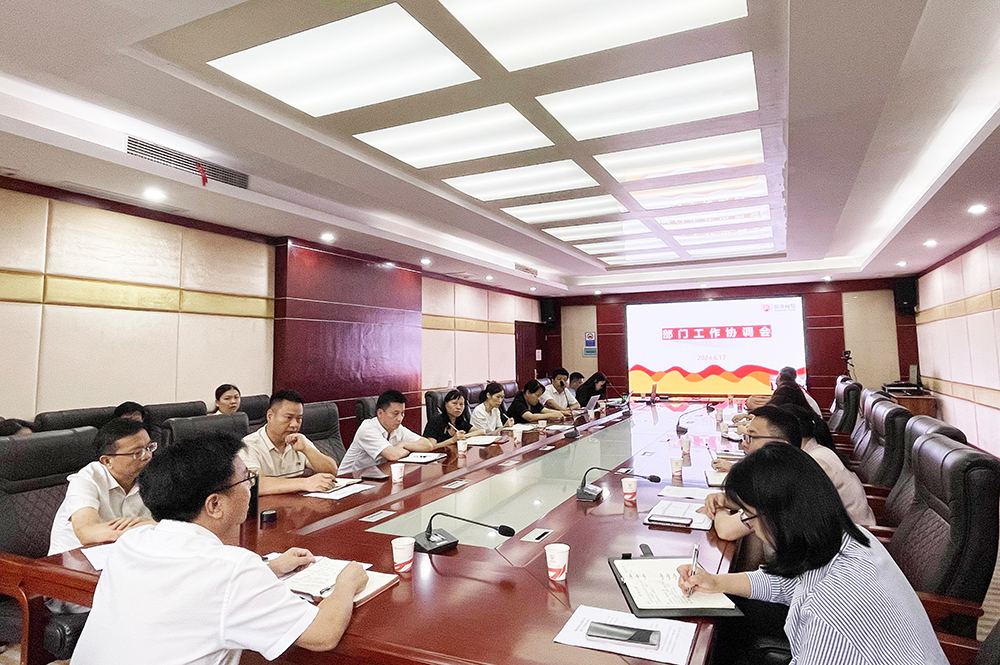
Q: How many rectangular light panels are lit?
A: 14